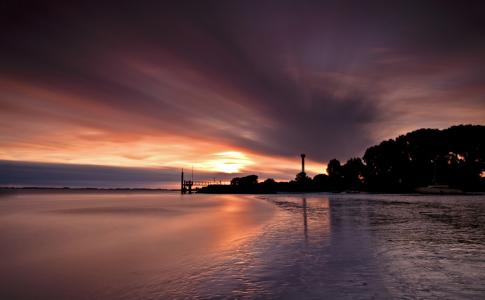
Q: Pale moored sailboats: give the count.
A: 1